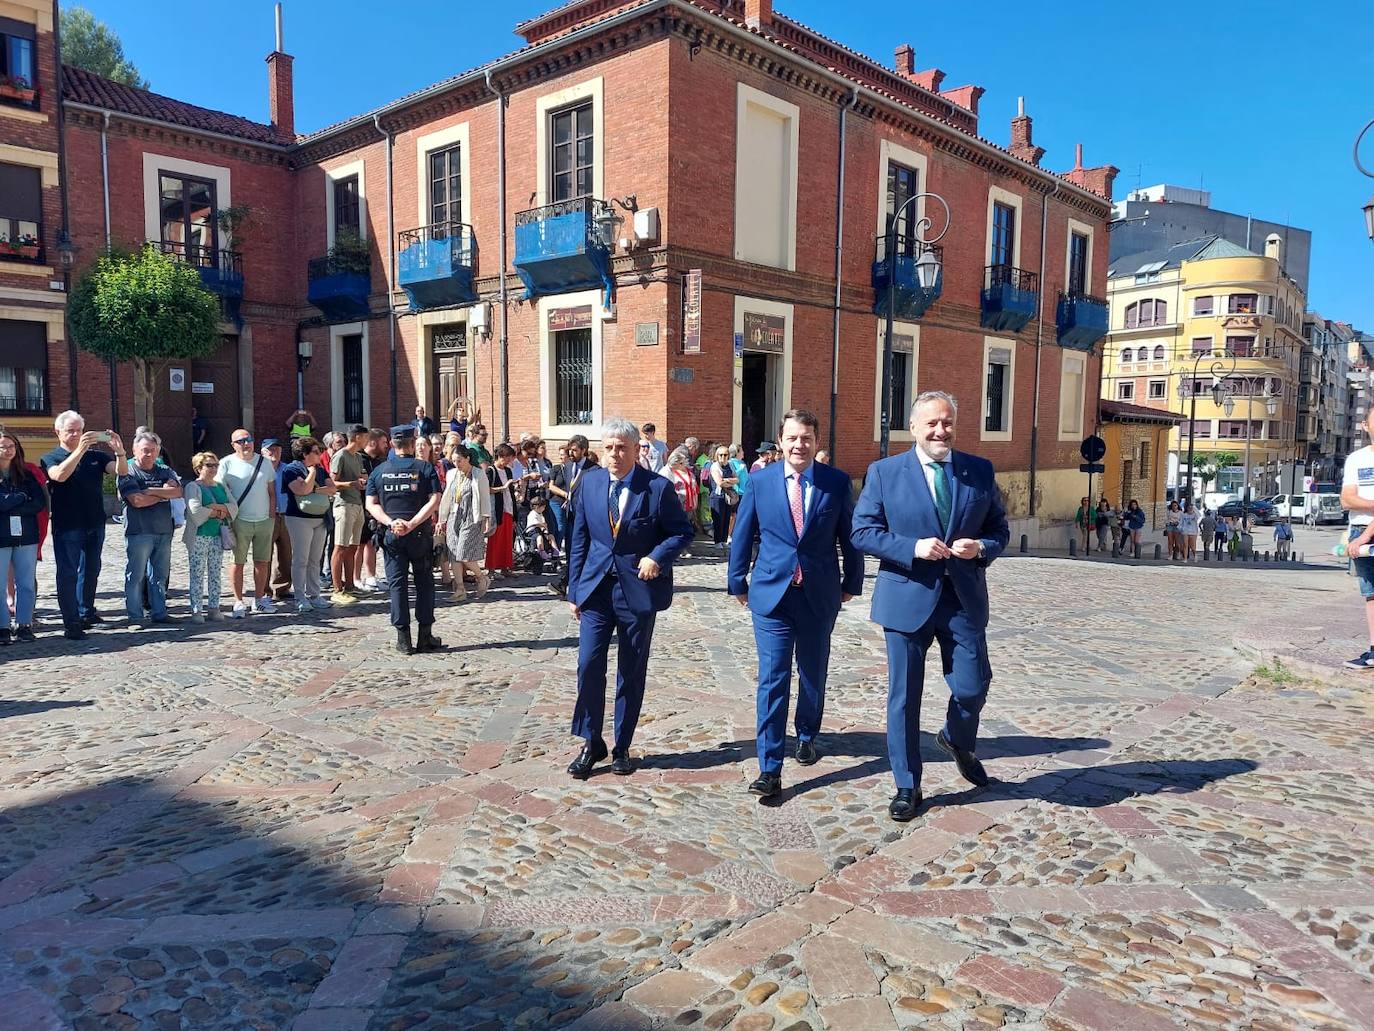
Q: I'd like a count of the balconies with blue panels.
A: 7